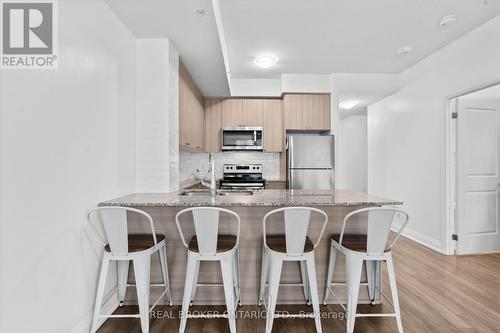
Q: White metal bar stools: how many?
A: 4